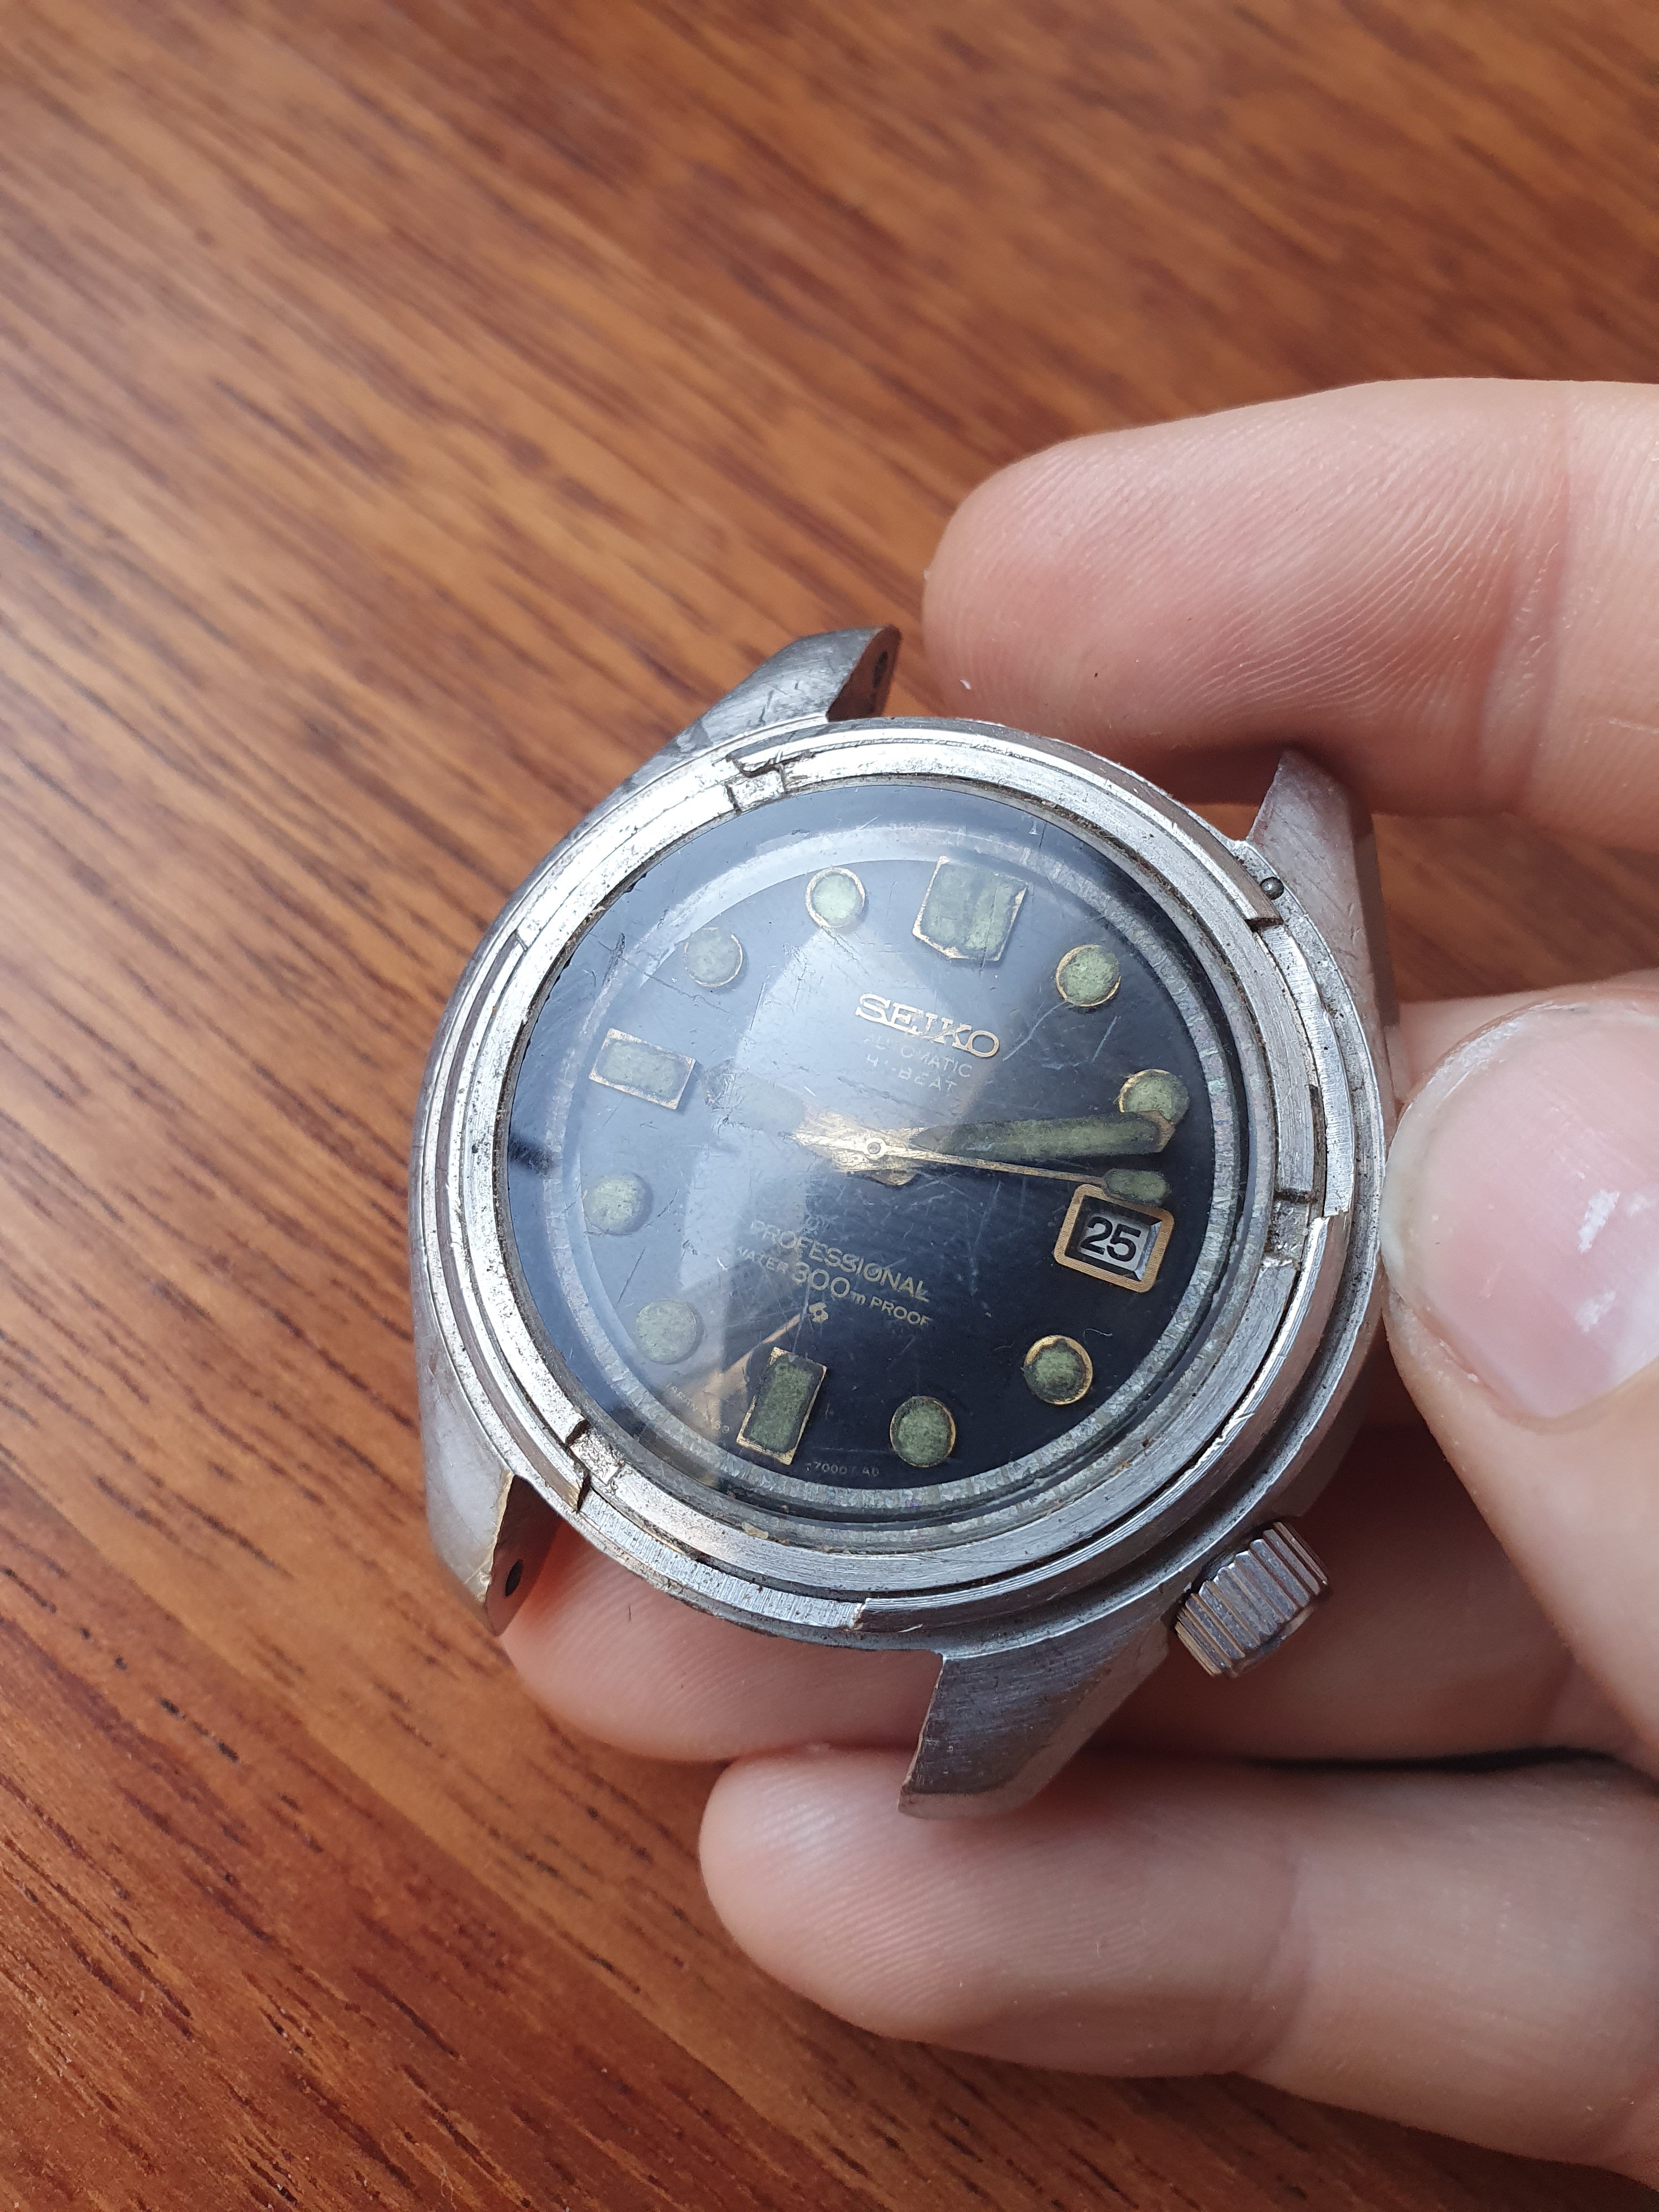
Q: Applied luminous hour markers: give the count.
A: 11